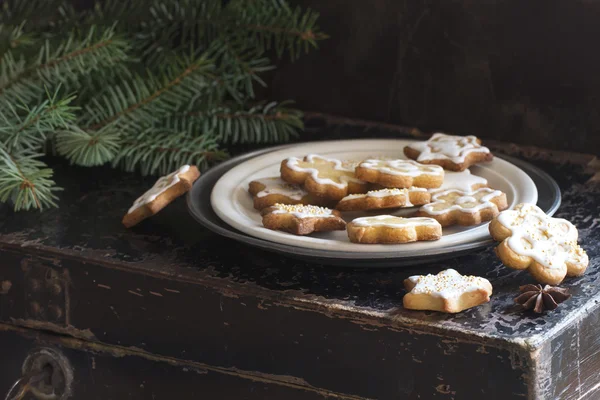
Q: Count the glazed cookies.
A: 12